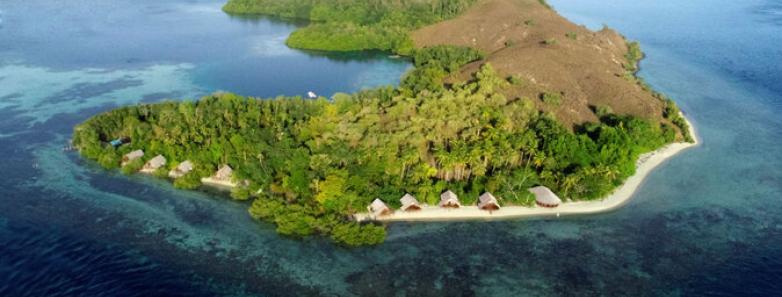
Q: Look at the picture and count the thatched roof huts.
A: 9